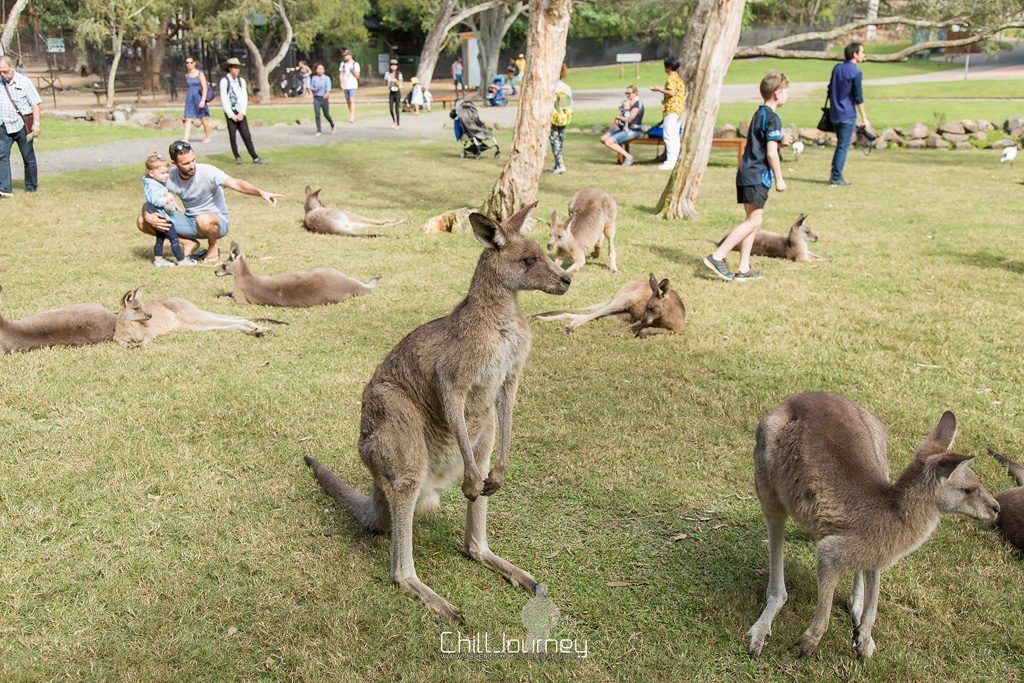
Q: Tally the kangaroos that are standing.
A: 3